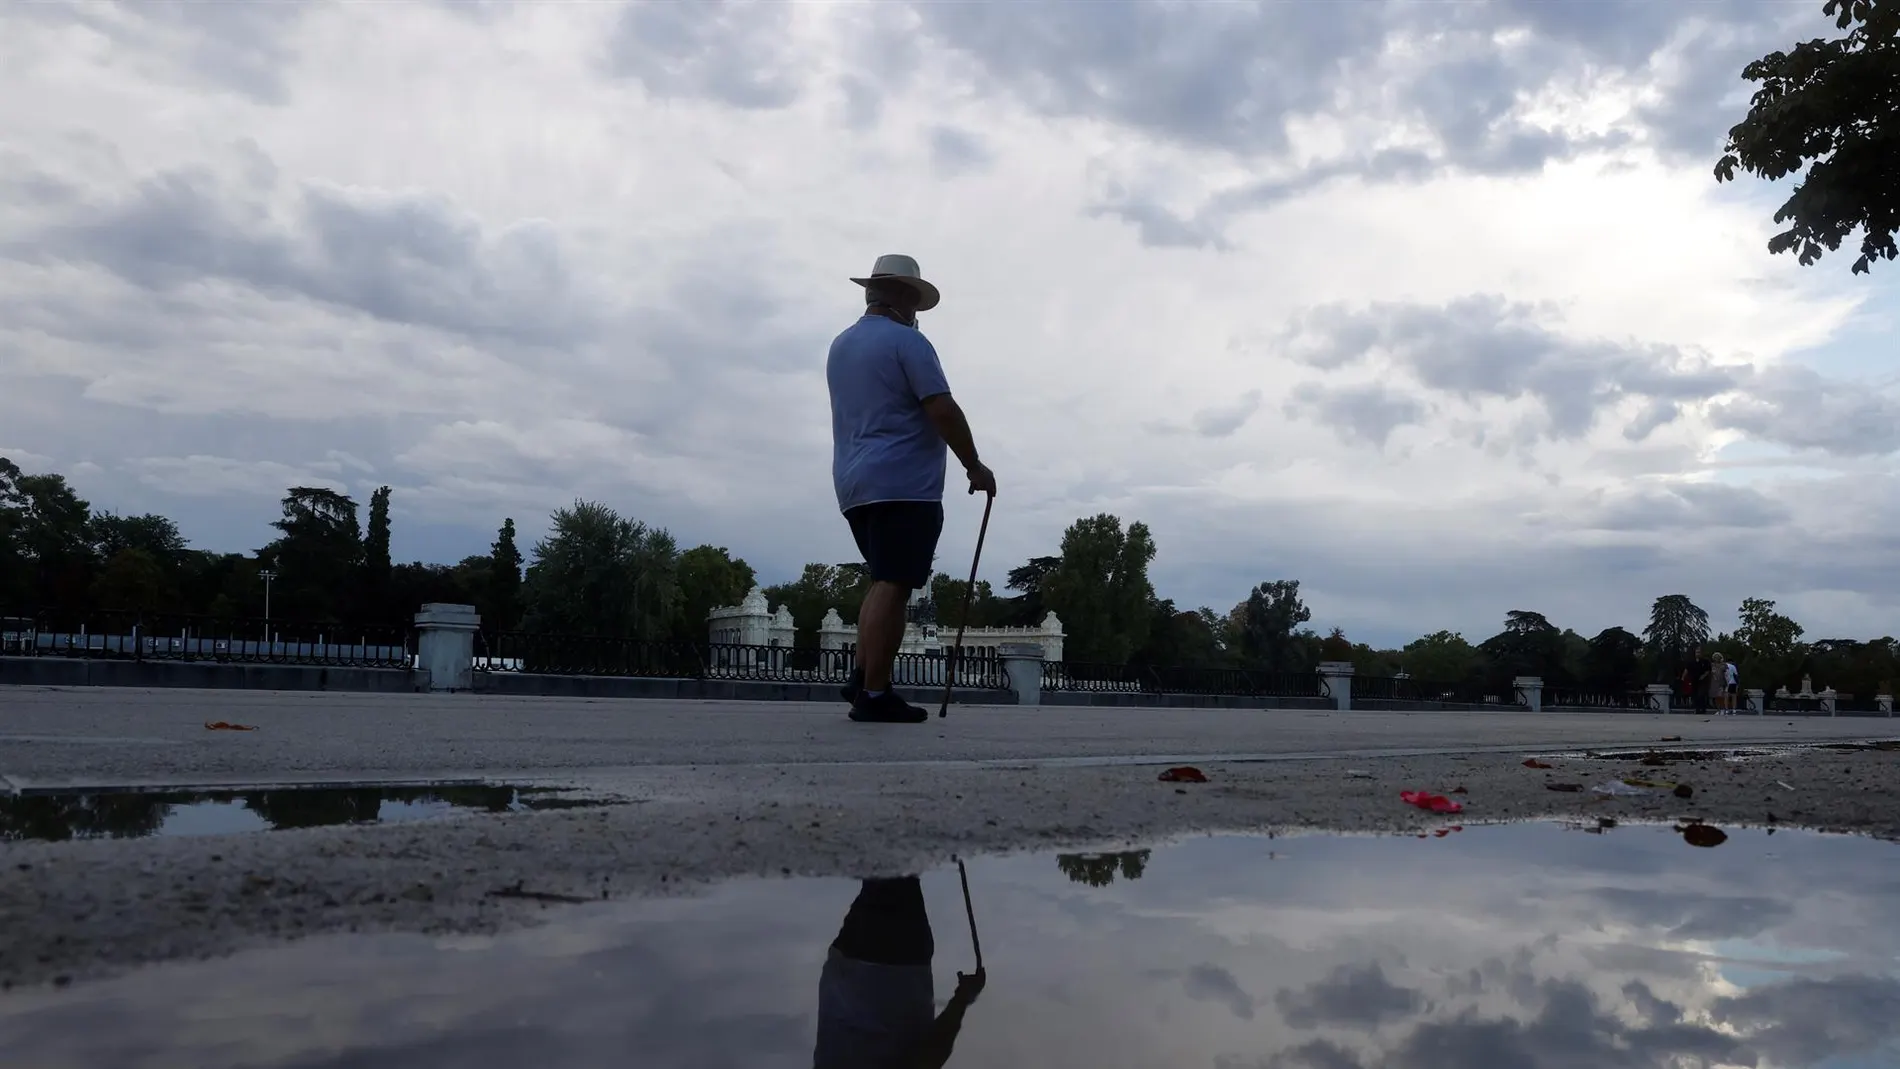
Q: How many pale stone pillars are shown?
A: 8